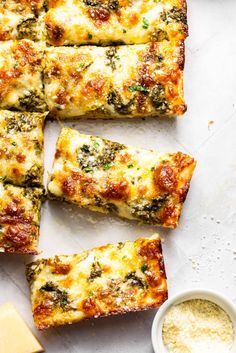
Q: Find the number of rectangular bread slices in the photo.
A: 8